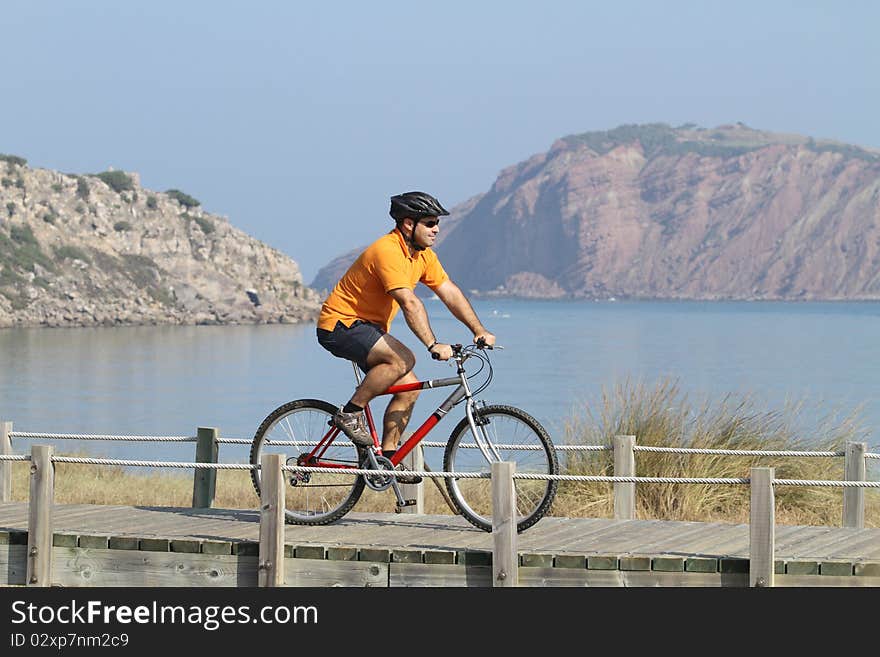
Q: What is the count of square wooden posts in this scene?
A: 9